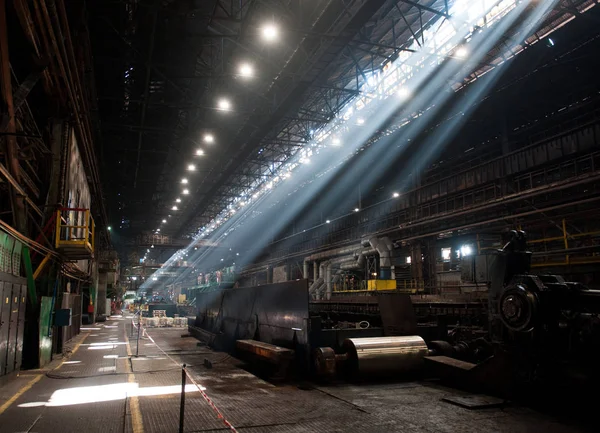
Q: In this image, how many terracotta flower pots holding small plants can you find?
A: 0